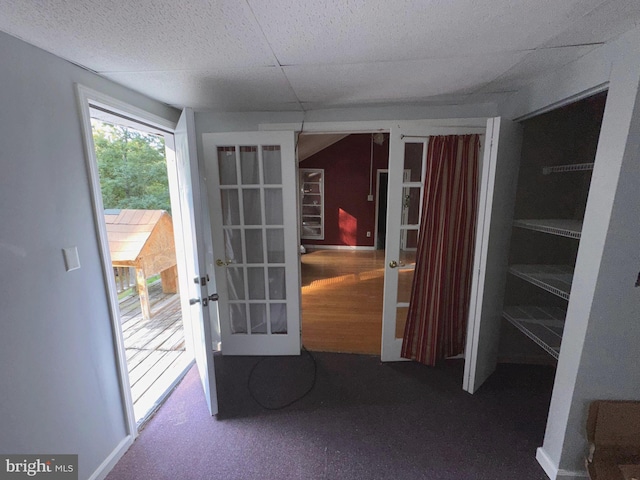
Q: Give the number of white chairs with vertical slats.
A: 0